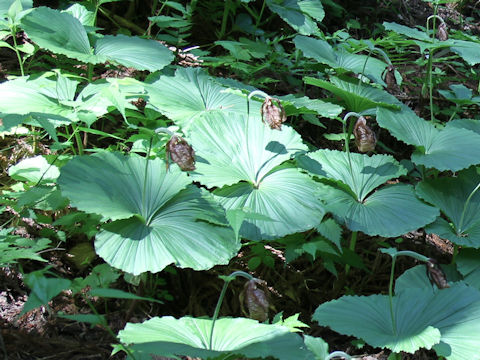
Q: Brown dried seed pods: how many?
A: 7